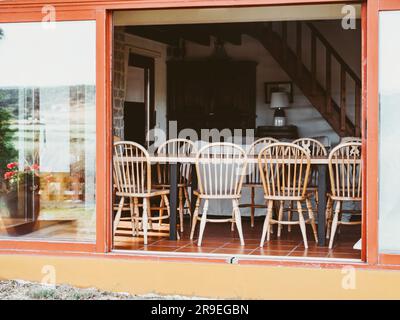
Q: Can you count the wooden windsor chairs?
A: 8